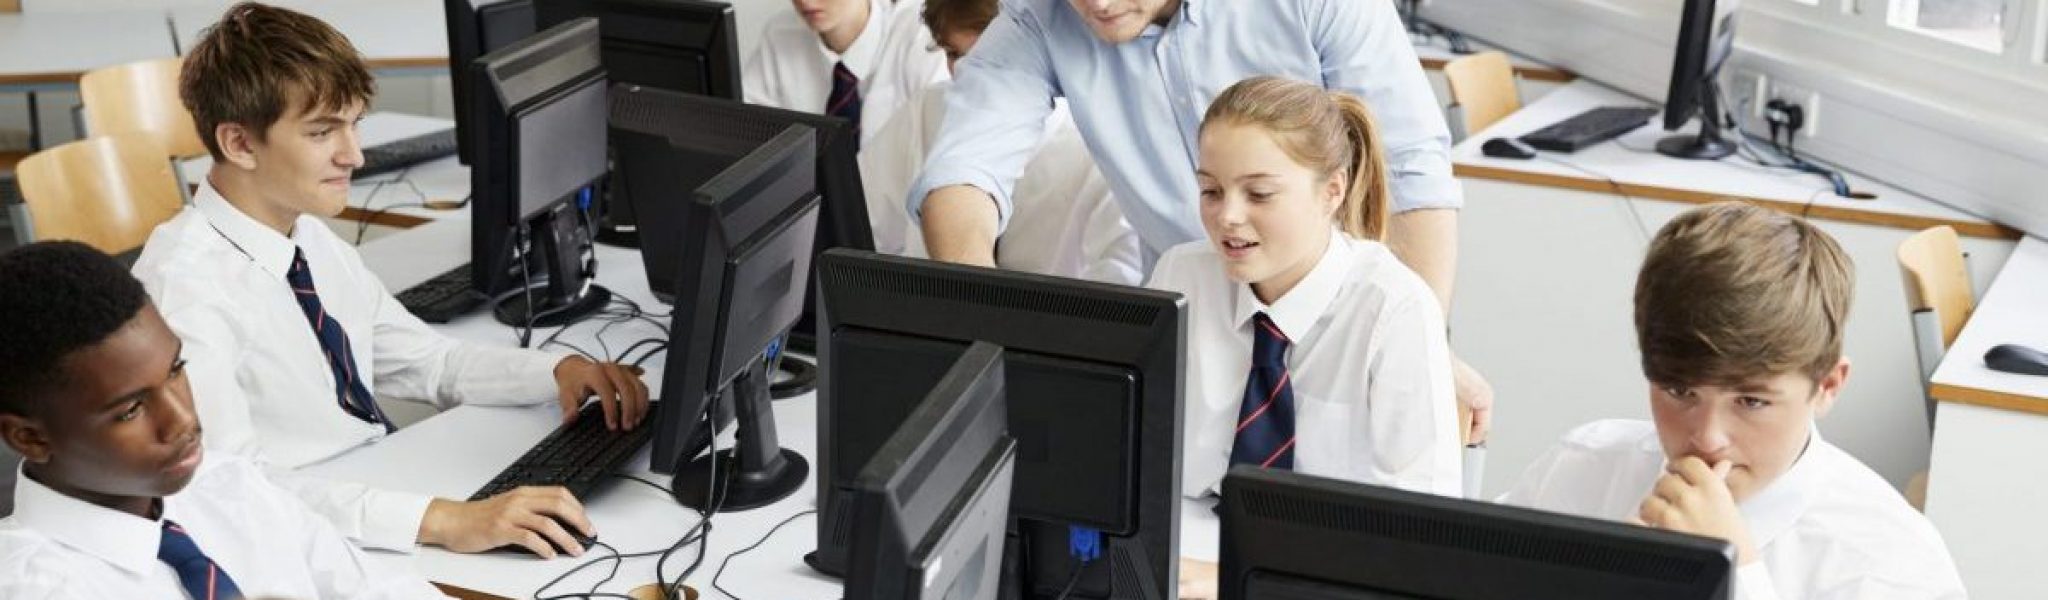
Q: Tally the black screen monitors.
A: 9